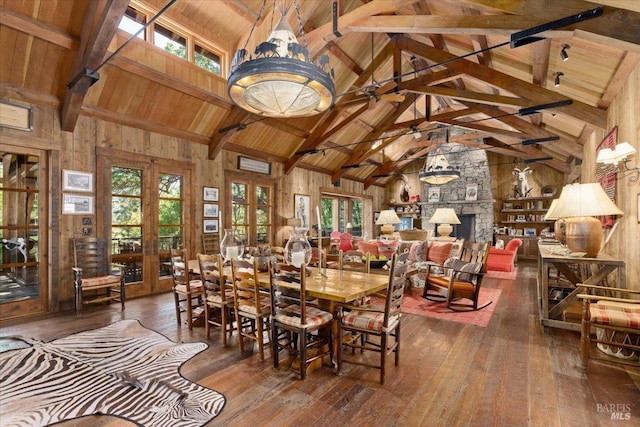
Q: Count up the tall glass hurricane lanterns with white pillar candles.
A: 2